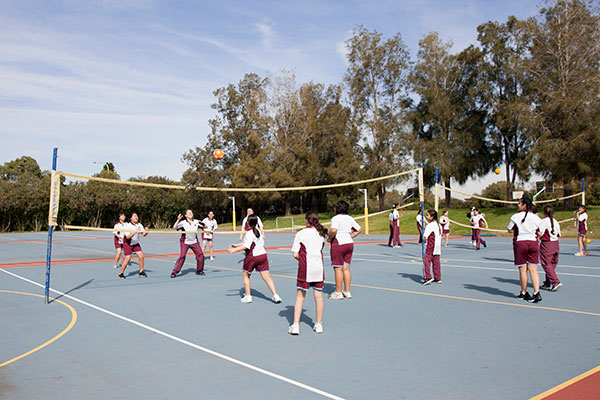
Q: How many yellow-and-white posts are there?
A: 2